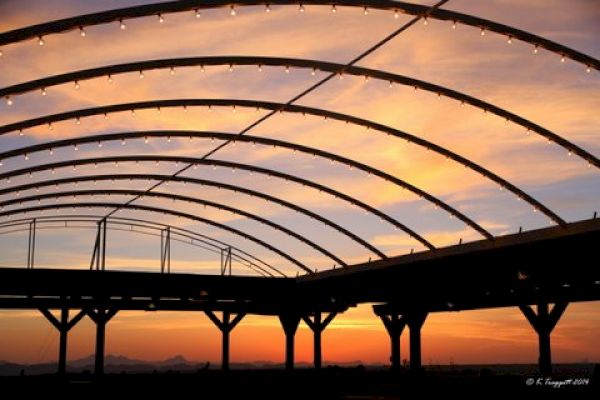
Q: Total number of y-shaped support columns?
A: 8